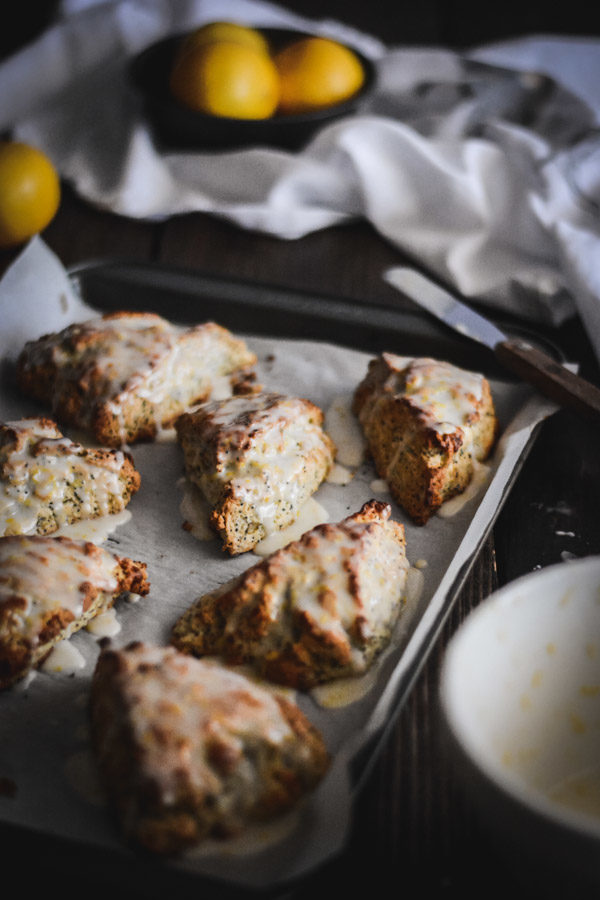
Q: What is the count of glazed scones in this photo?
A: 7